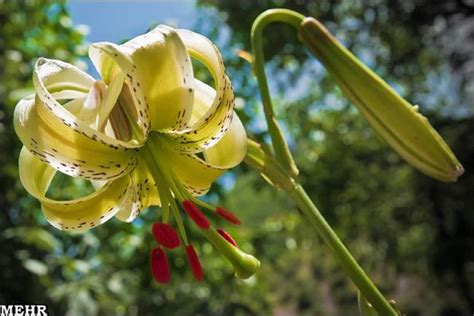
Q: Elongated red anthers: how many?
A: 6